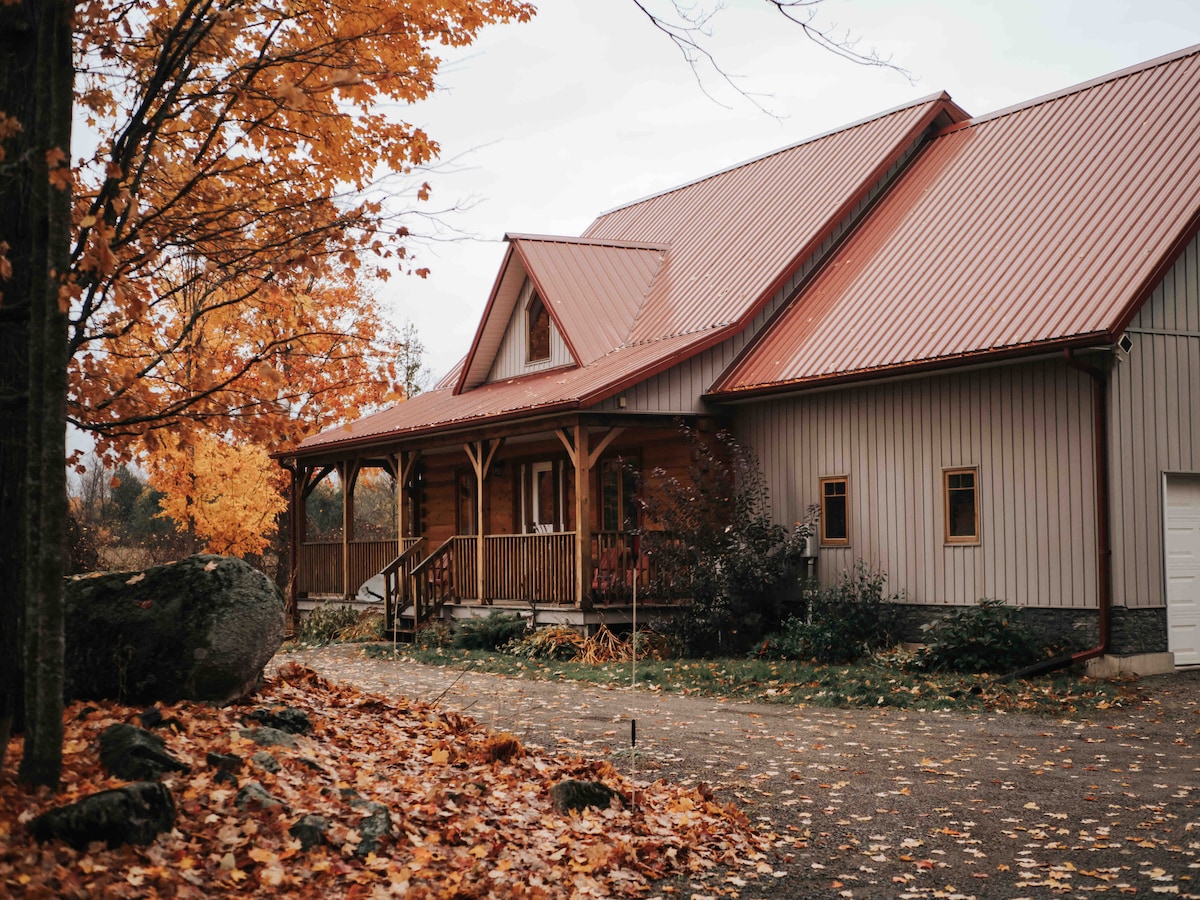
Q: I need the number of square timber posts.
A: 5